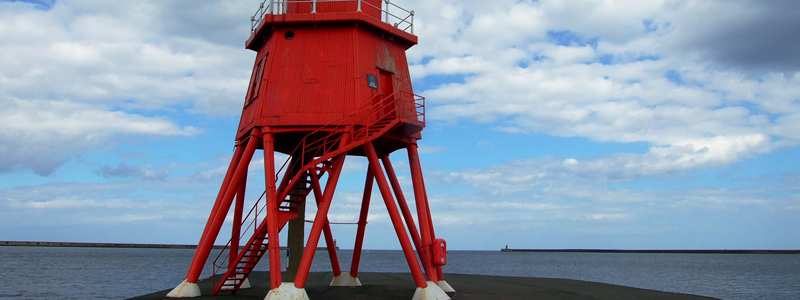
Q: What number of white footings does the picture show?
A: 6